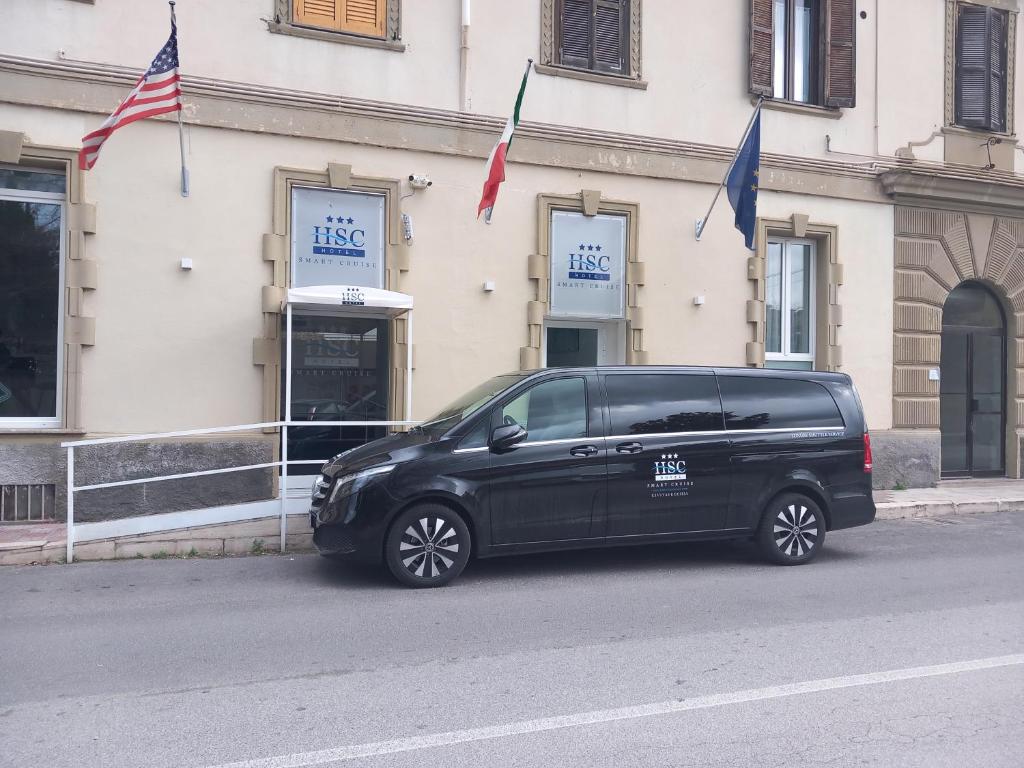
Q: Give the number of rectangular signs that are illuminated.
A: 2